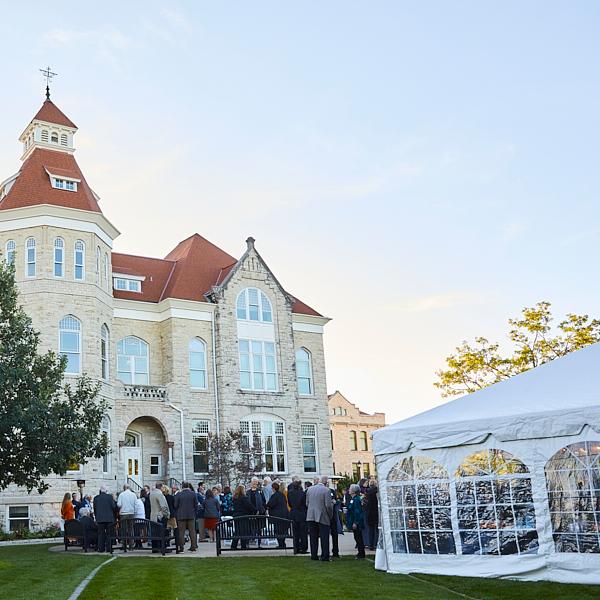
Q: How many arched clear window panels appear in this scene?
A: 3